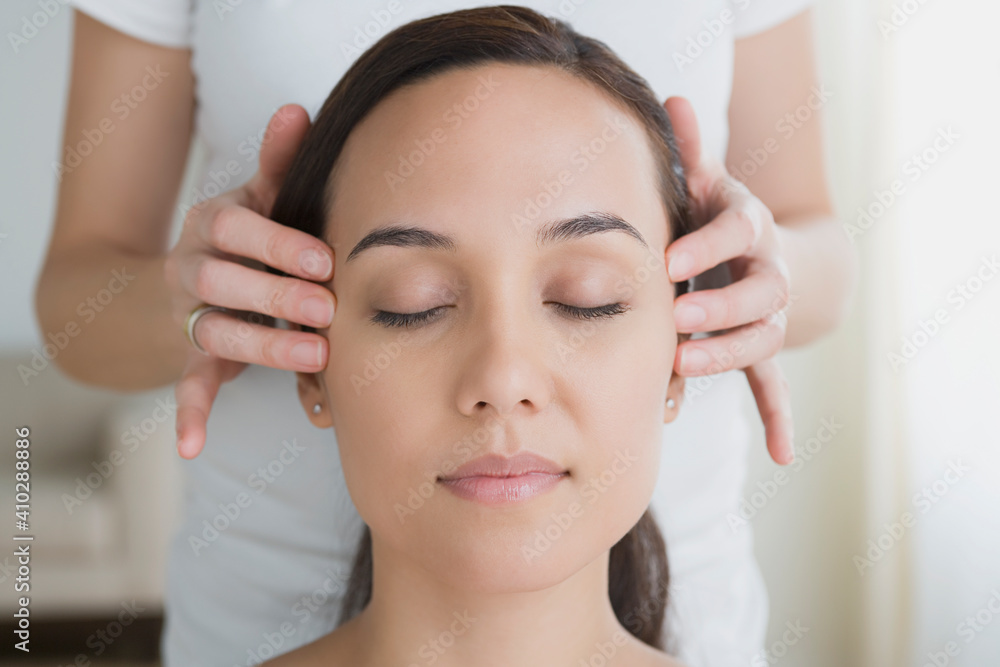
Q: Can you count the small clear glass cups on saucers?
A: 0